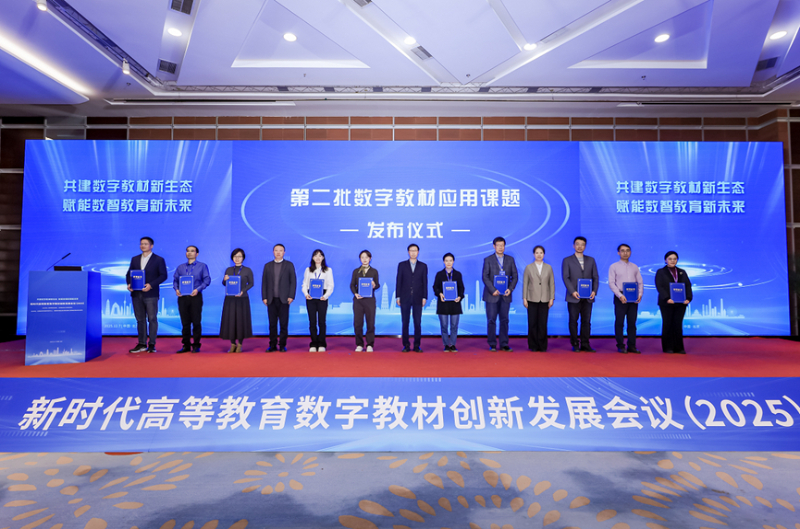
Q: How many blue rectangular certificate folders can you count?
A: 10